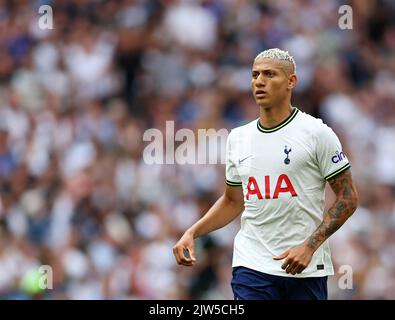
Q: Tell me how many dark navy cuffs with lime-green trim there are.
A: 2